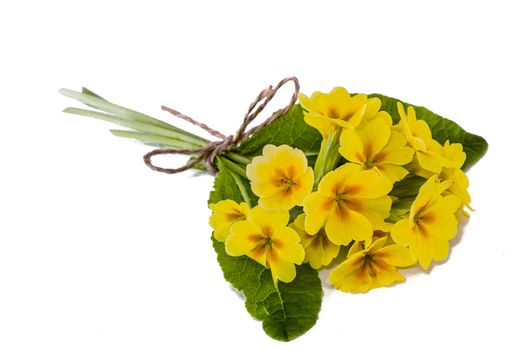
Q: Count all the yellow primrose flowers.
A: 11